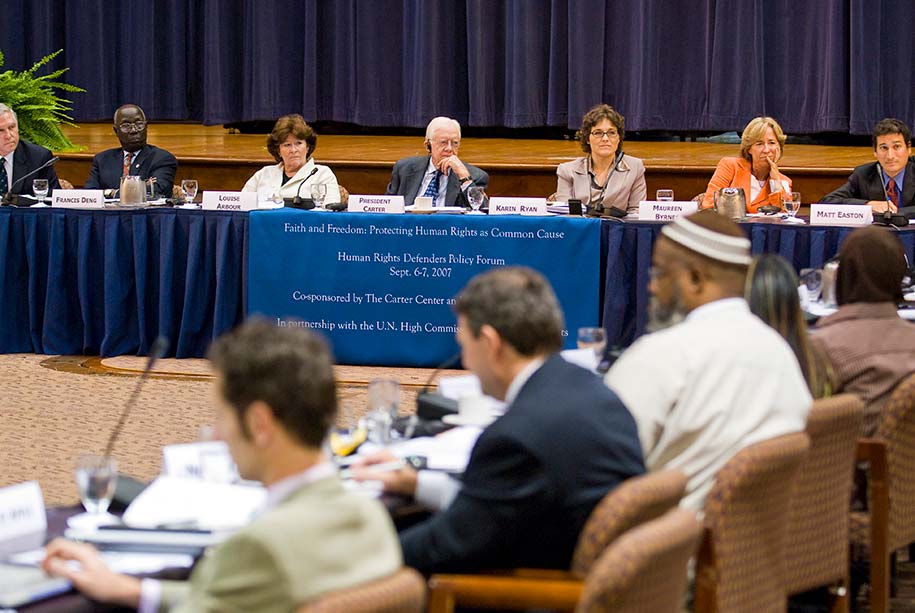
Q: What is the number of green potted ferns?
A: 1